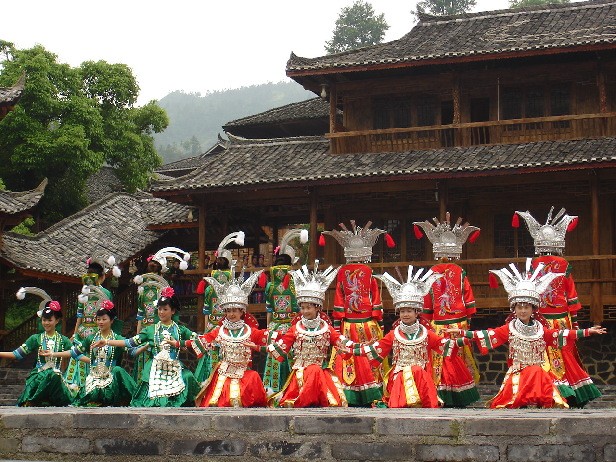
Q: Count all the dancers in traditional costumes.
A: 14